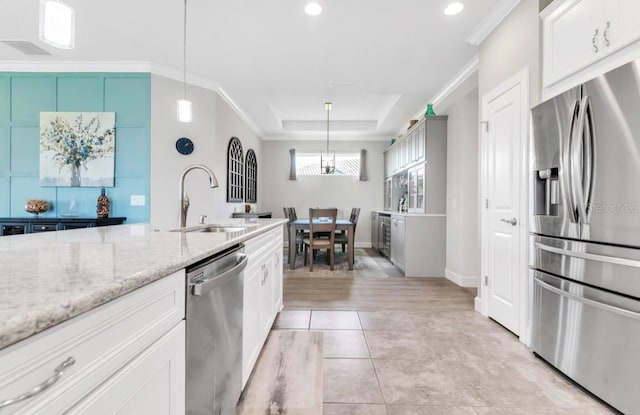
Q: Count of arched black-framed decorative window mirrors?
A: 2